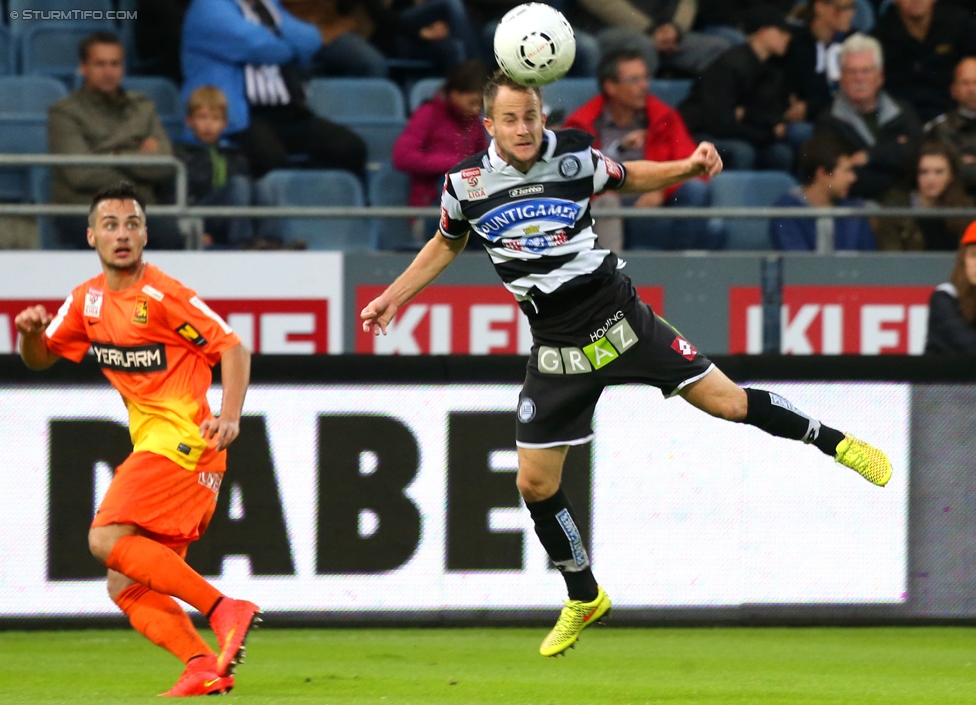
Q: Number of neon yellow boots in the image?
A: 2